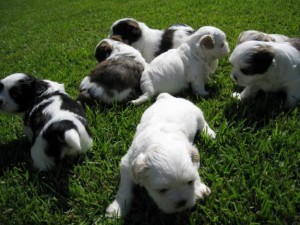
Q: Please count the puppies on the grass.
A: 7